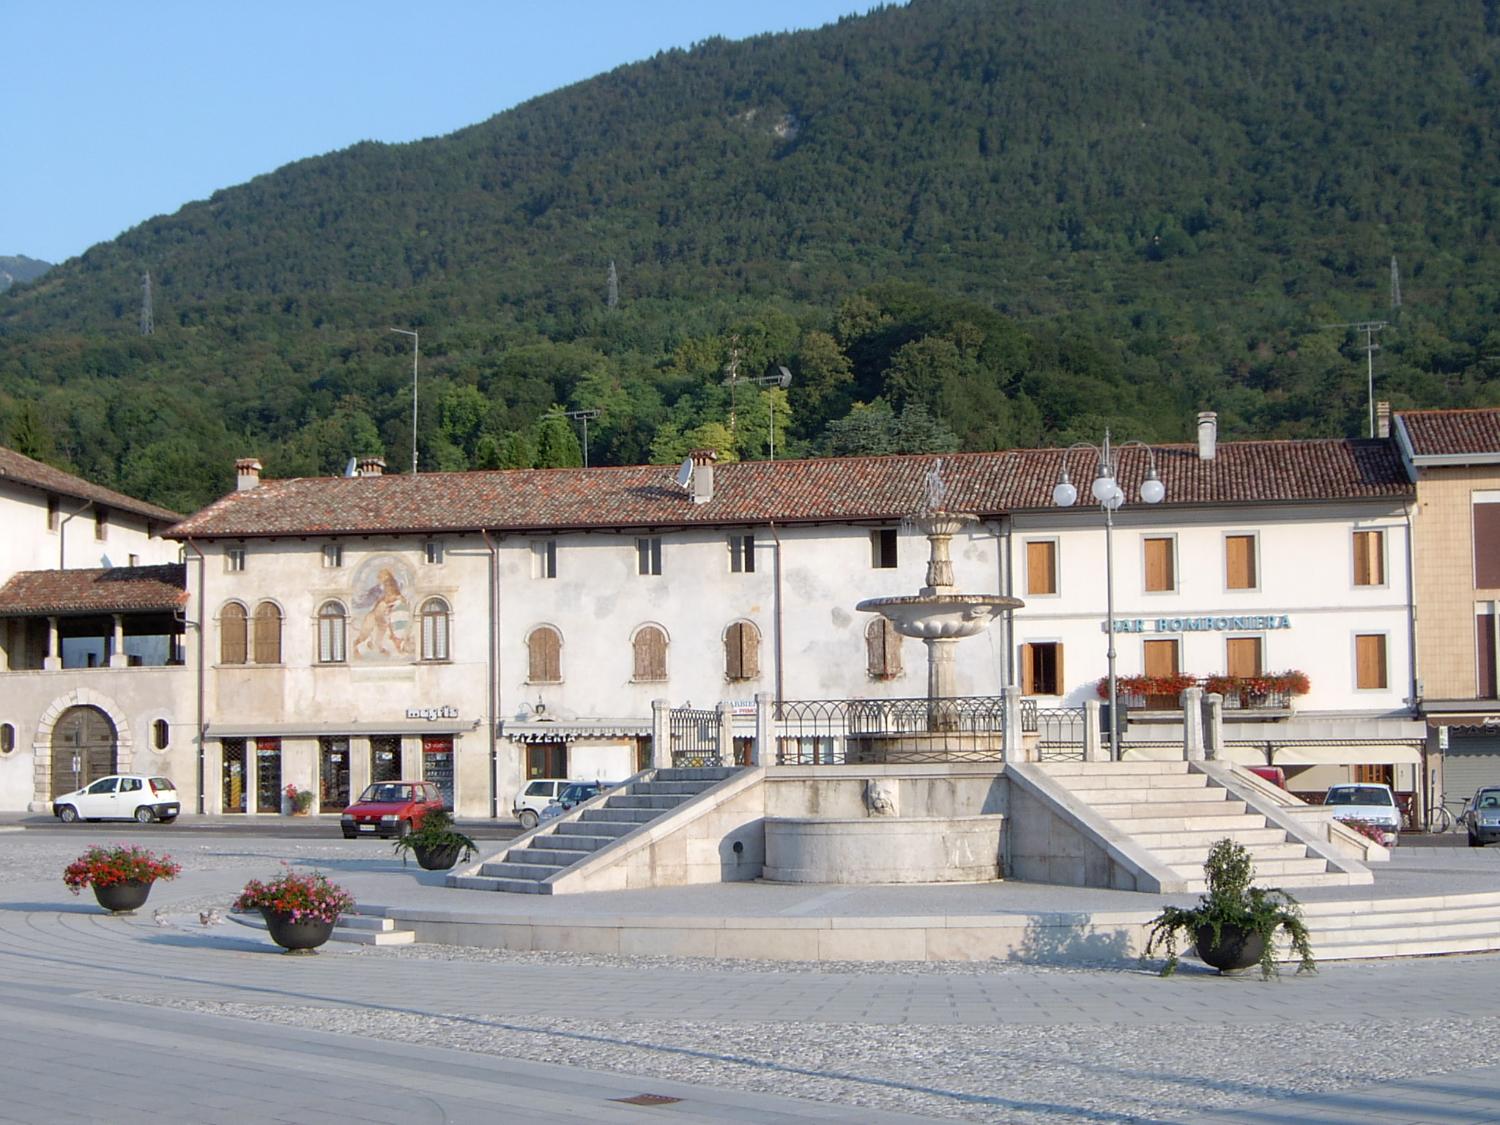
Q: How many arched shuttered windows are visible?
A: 6